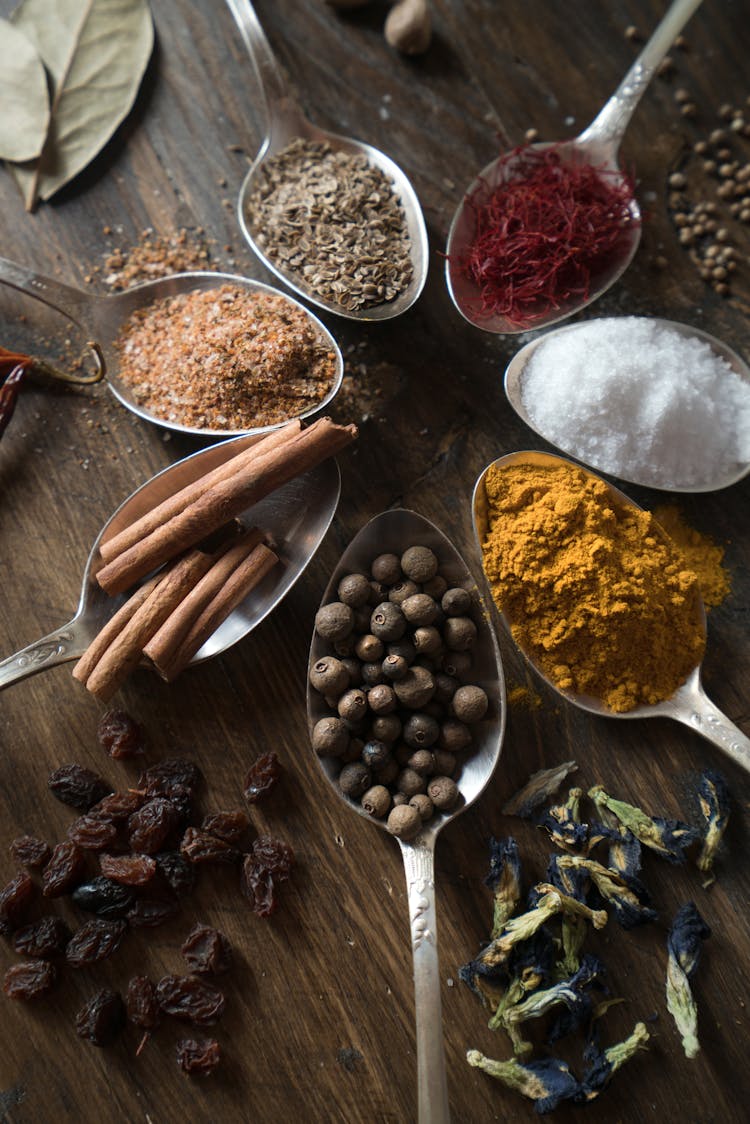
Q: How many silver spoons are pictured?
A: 7